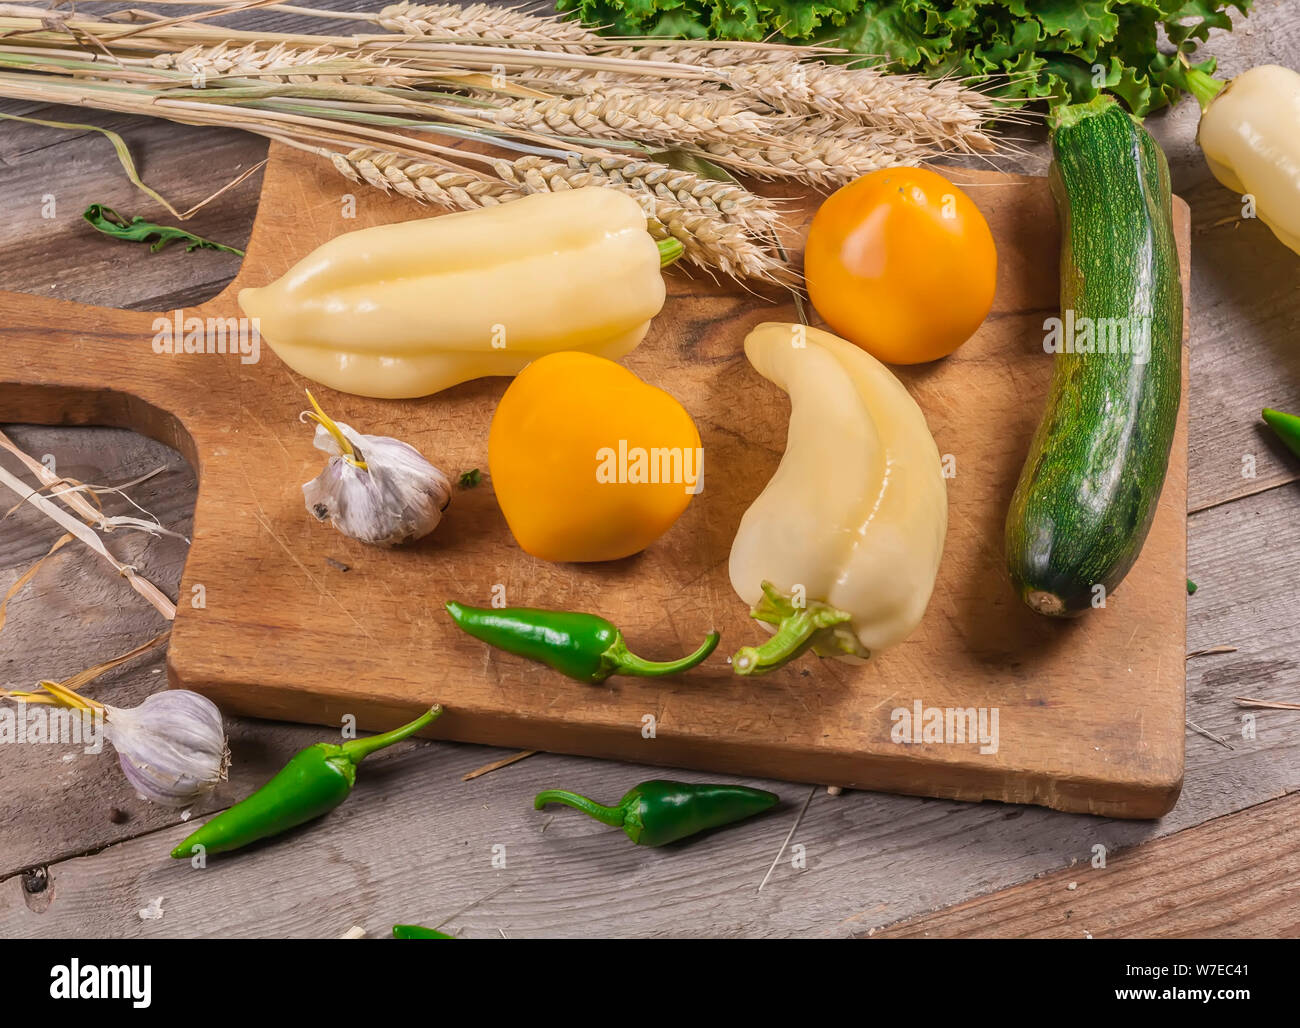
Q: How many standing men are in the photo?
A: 0